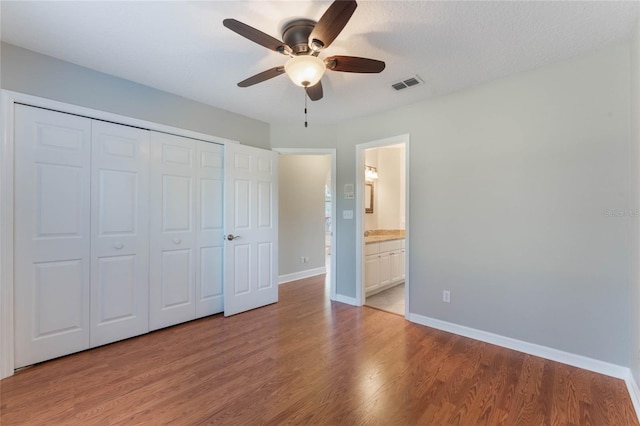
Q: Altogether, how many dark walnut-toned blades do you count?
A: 5